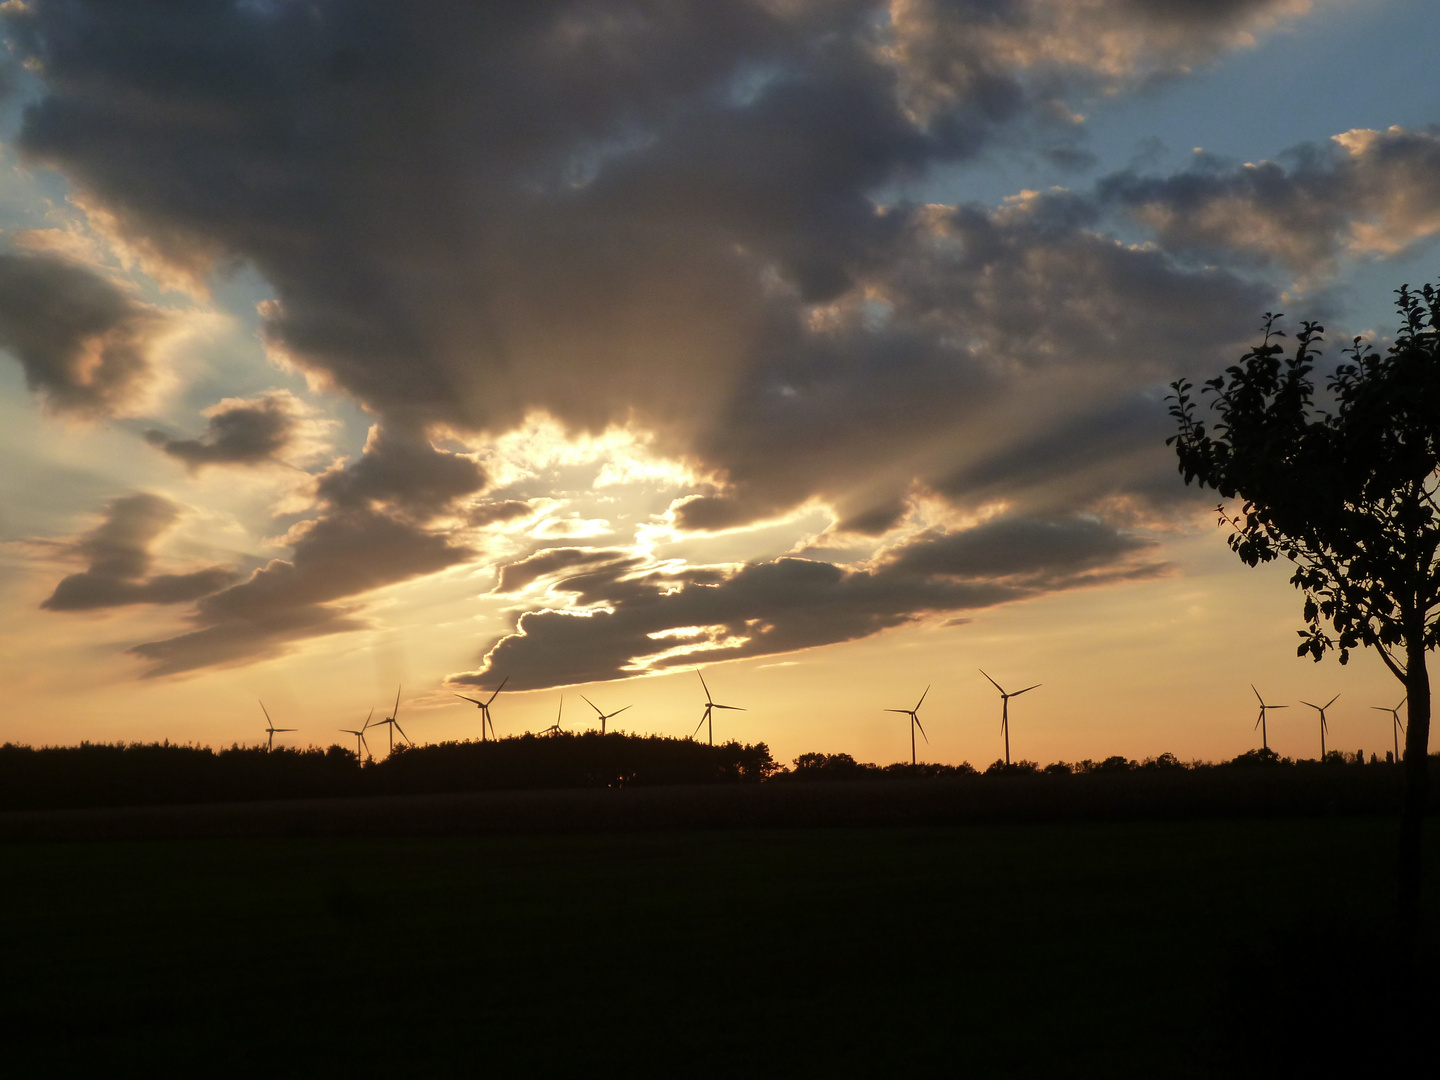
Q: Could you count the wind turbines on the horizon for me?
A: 12